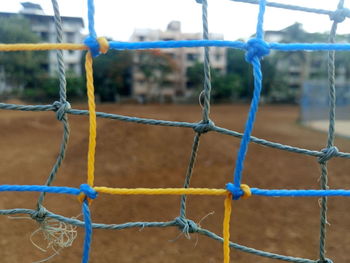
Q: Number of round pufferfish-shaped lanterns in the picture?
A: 0